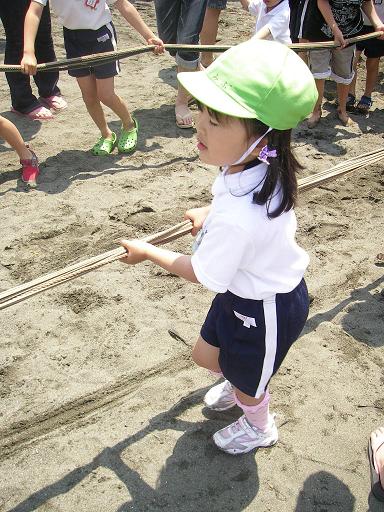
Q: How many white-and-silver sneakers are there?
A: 2